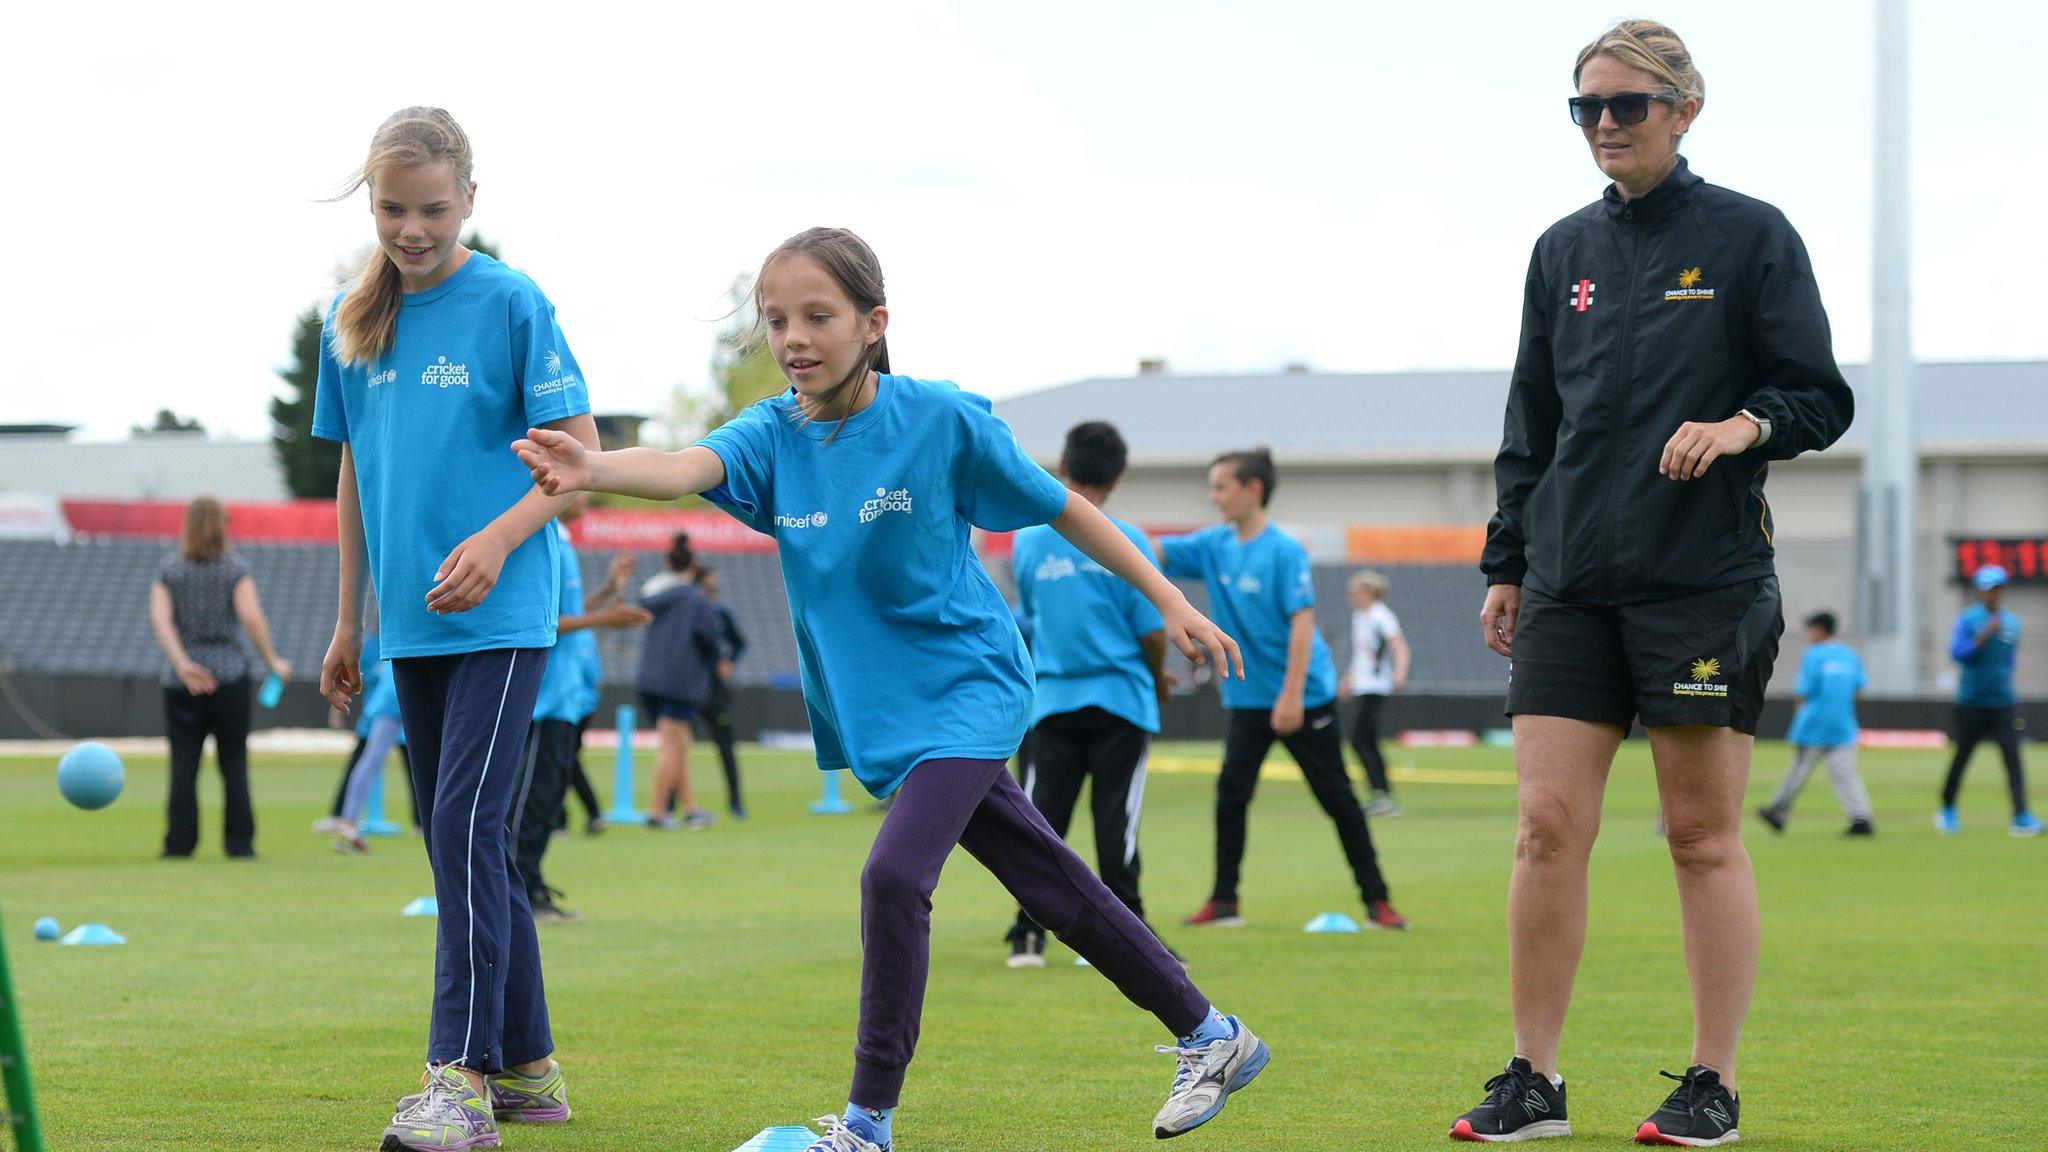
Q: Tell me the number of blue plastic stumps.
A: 3